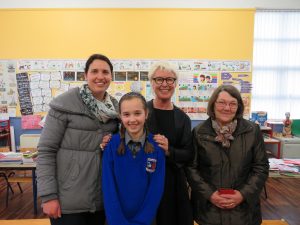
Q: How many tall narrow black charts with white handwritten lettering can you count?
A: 1